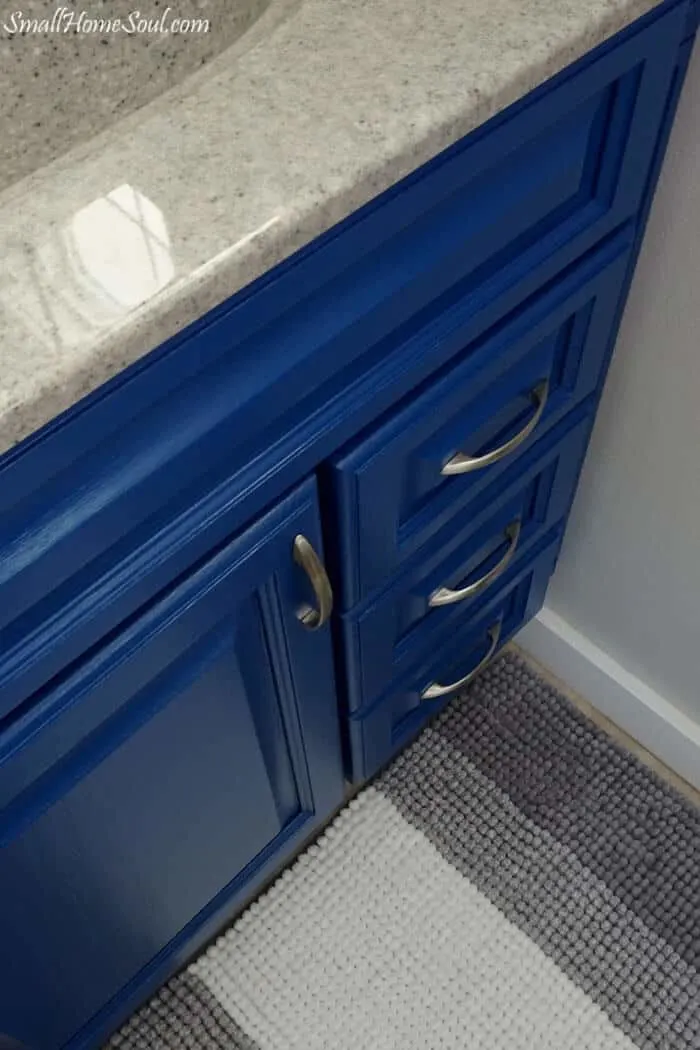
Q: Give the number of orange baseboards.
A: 0